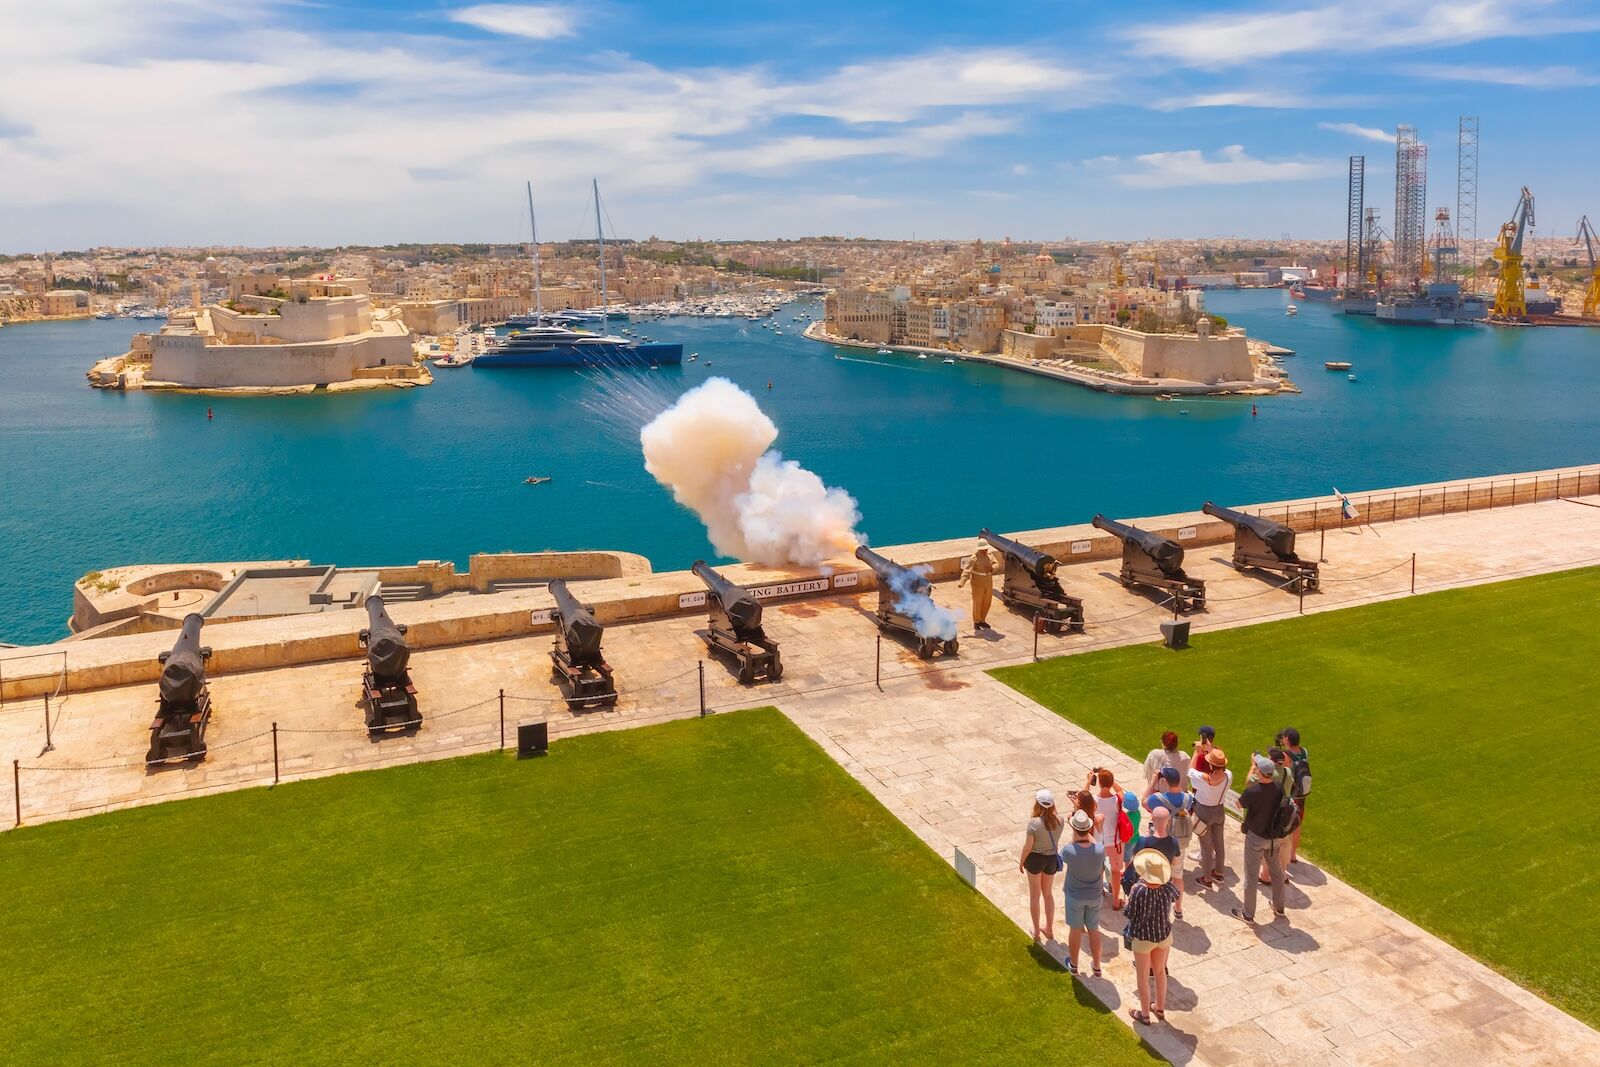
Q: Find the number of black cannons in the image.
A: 8